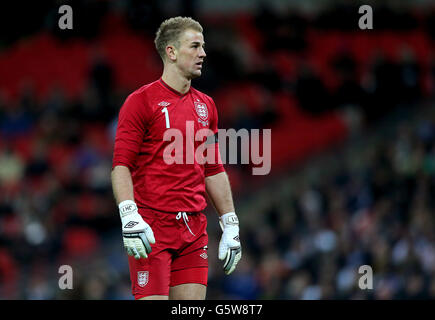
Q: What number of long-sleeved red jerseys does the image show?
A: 1